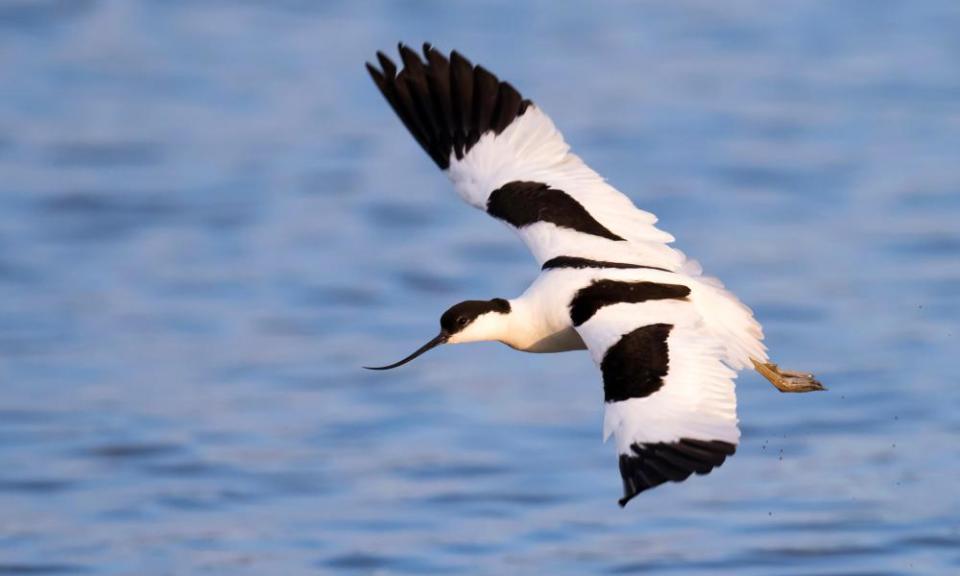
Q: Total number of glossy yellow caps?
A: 0